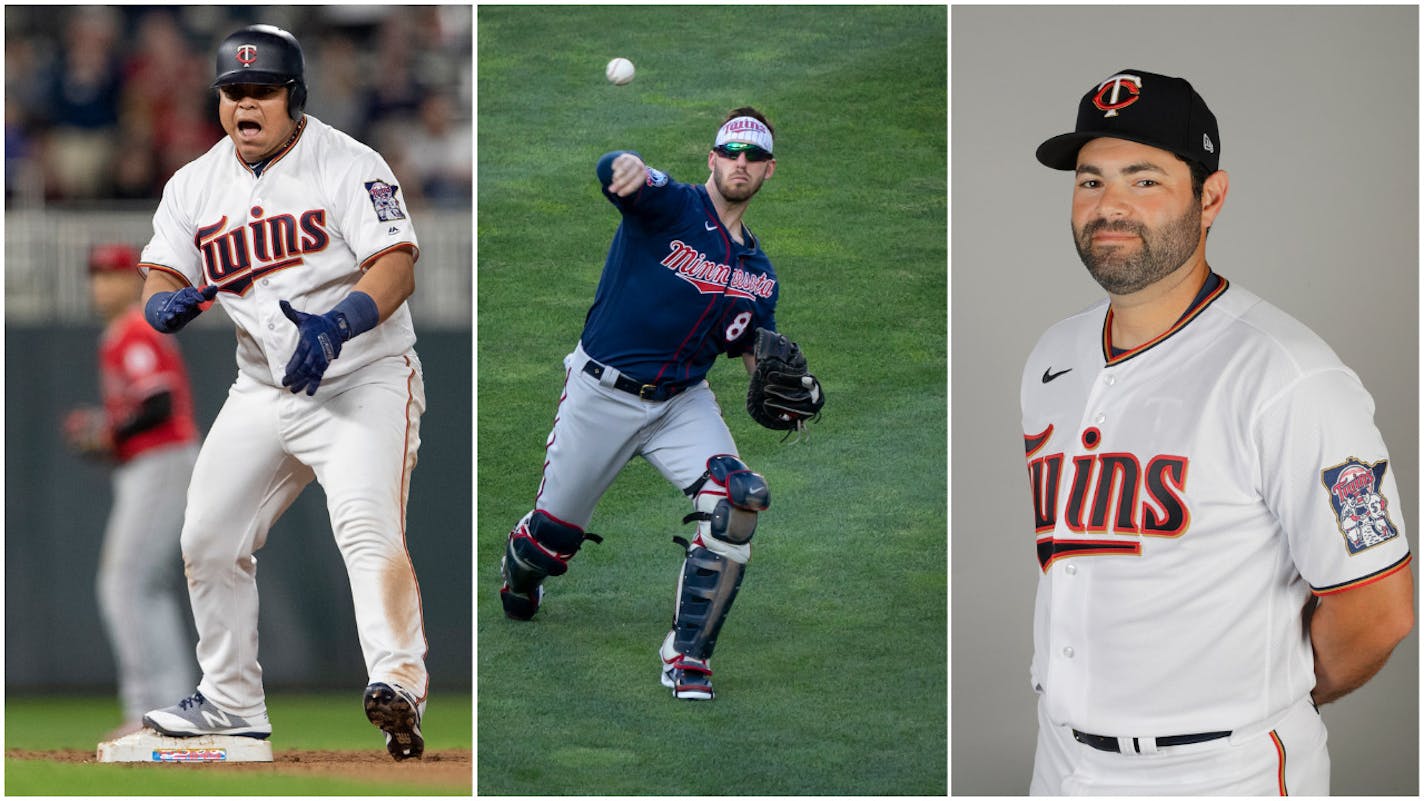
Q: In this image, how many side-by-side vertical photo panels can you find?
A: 3